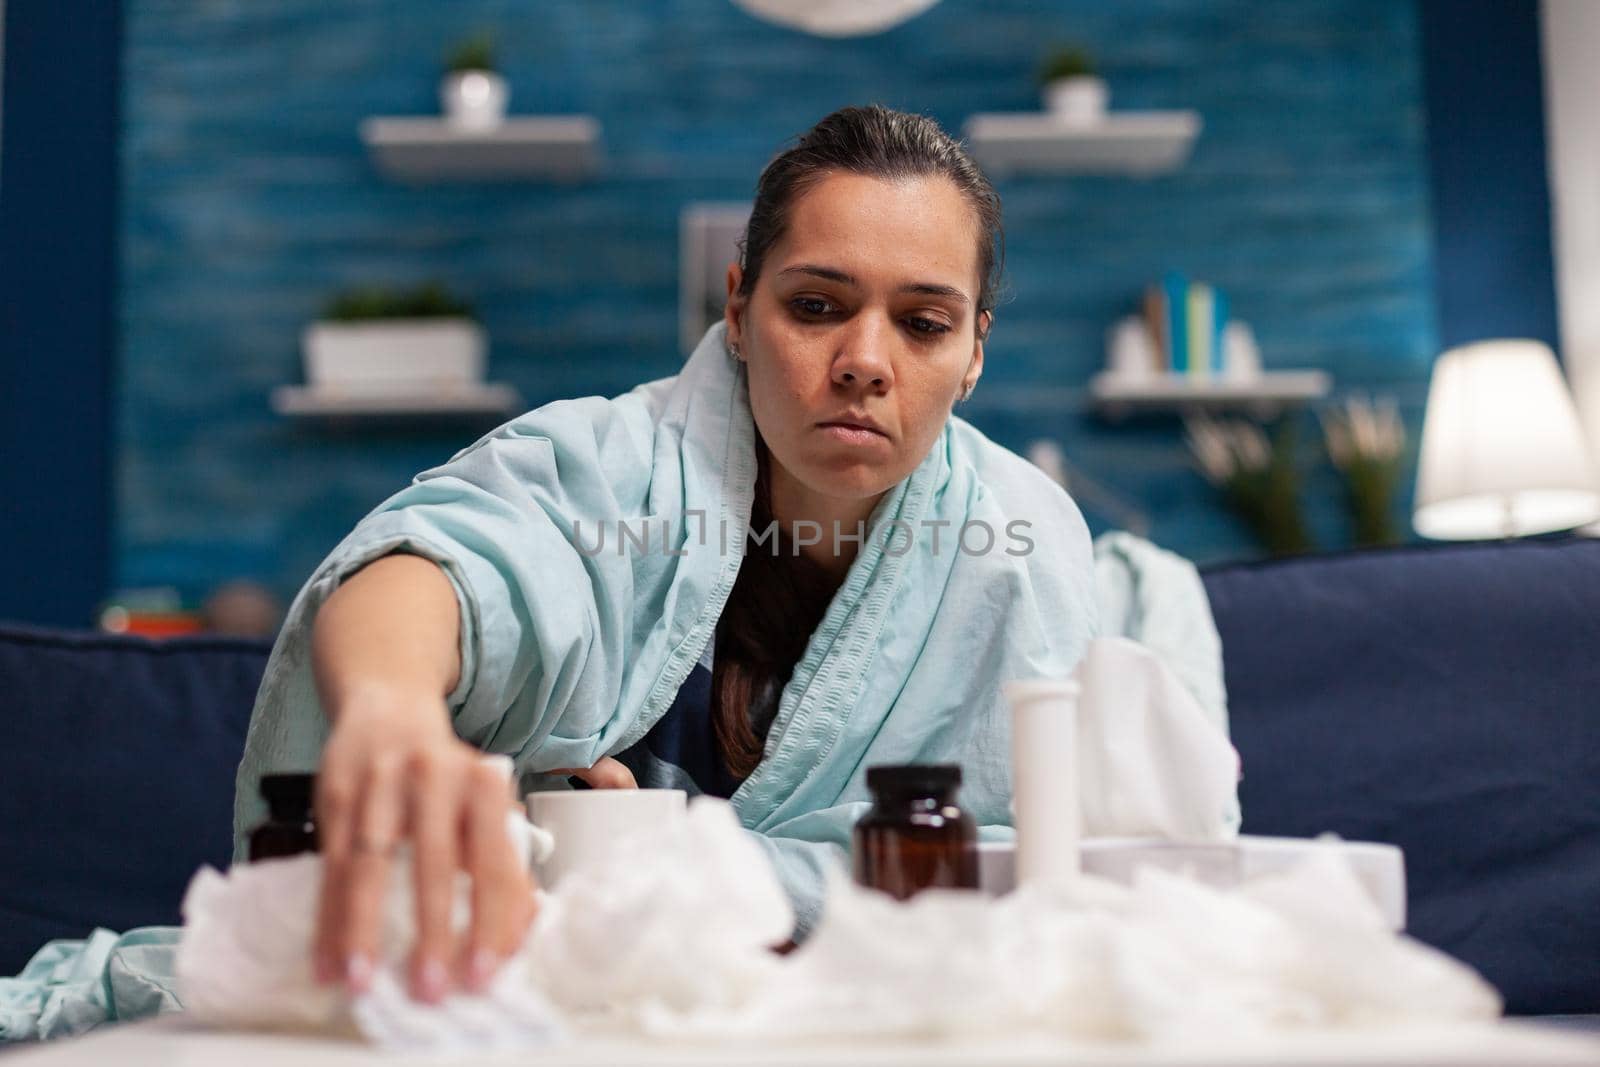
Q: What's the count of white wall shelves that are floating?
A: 4